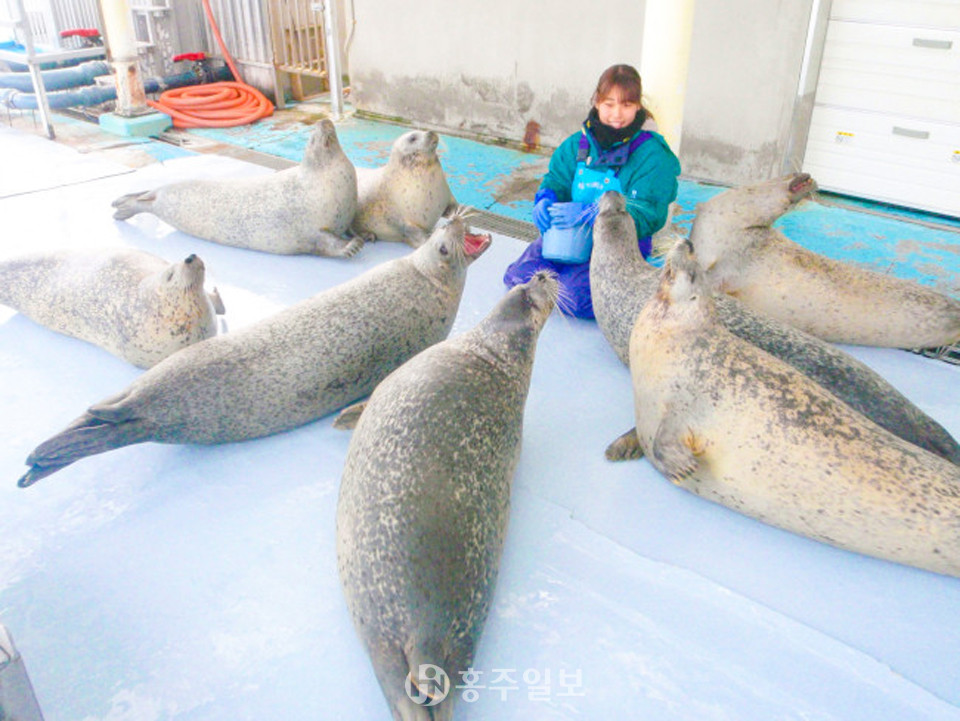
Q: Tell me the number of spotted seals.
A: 8